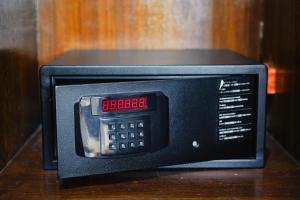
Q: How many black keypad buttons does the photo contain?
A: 12